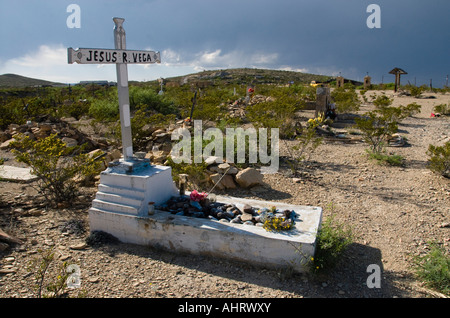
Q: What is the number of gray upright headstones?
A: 1